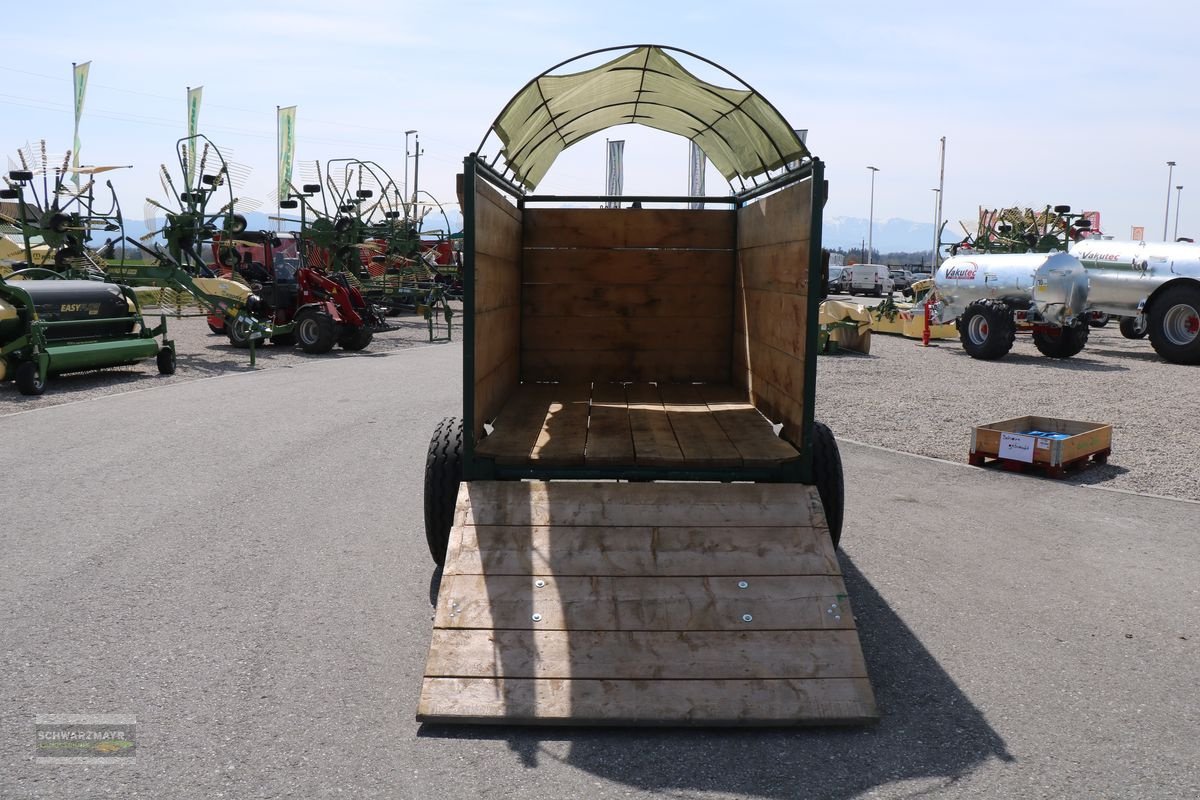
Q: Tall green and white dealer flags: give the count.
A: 3